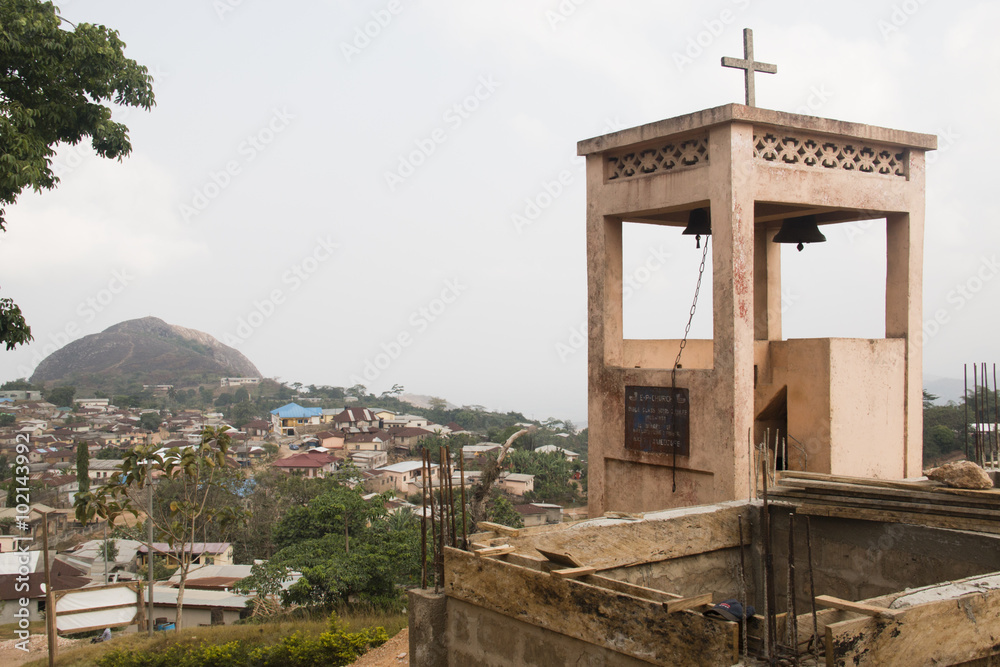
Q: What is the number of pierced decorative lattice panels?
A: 2